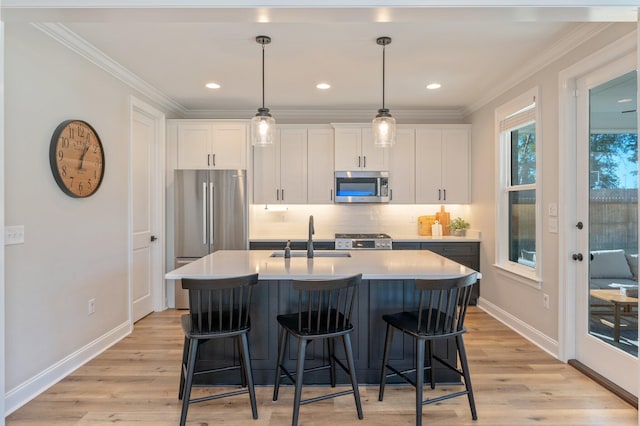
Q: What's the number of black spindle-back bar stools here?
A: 3